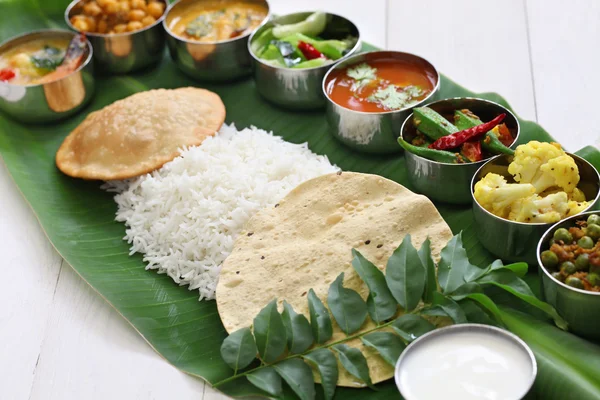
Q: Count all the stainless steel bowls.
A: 9